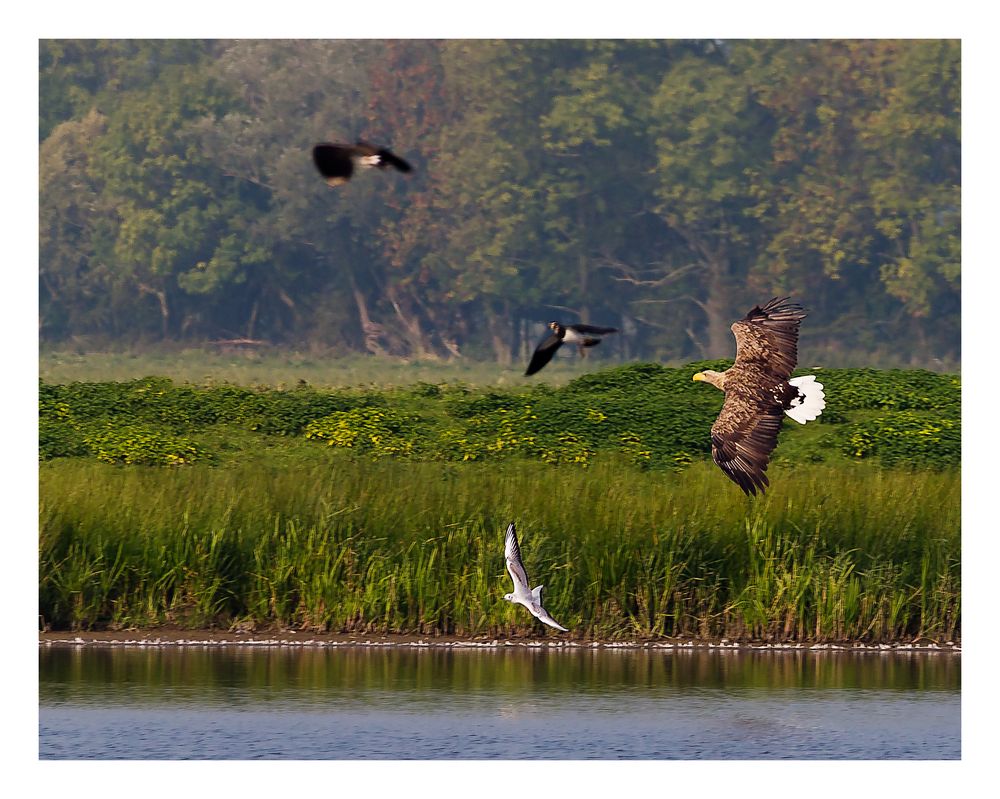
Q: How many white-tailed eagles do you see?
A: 1